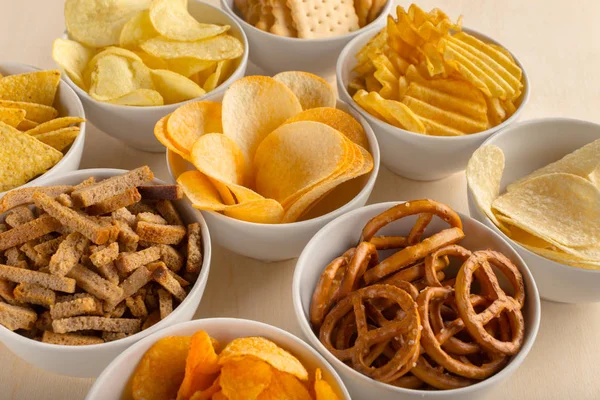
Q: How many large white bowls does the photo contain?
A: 9